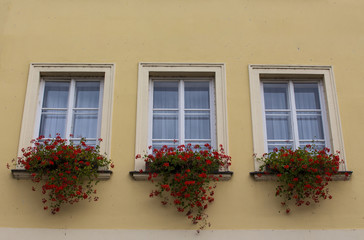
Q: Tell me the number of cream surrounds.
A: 3